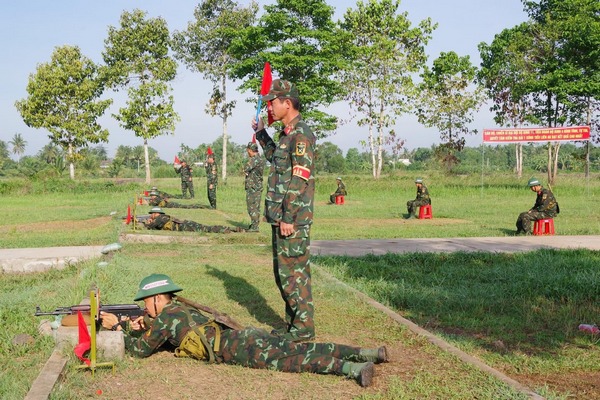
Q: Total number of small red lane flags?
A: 4